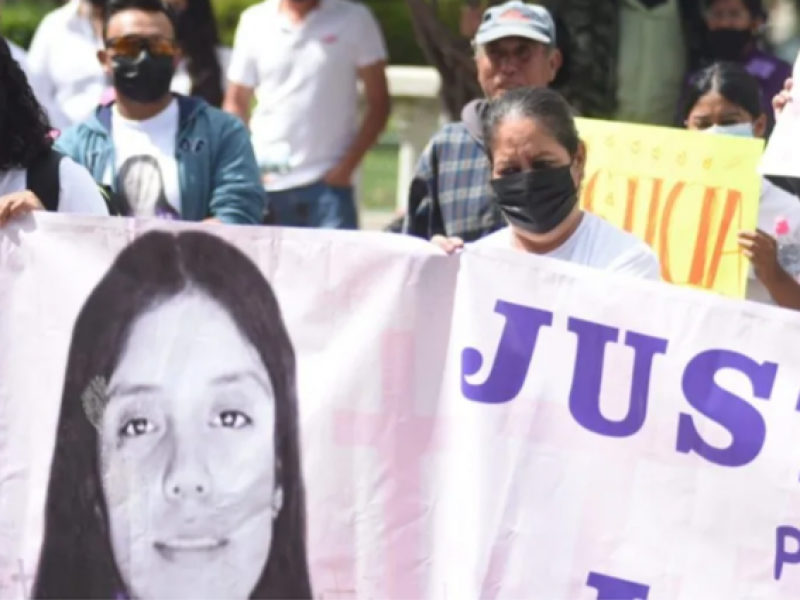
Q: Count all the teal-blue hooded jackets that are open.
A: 1